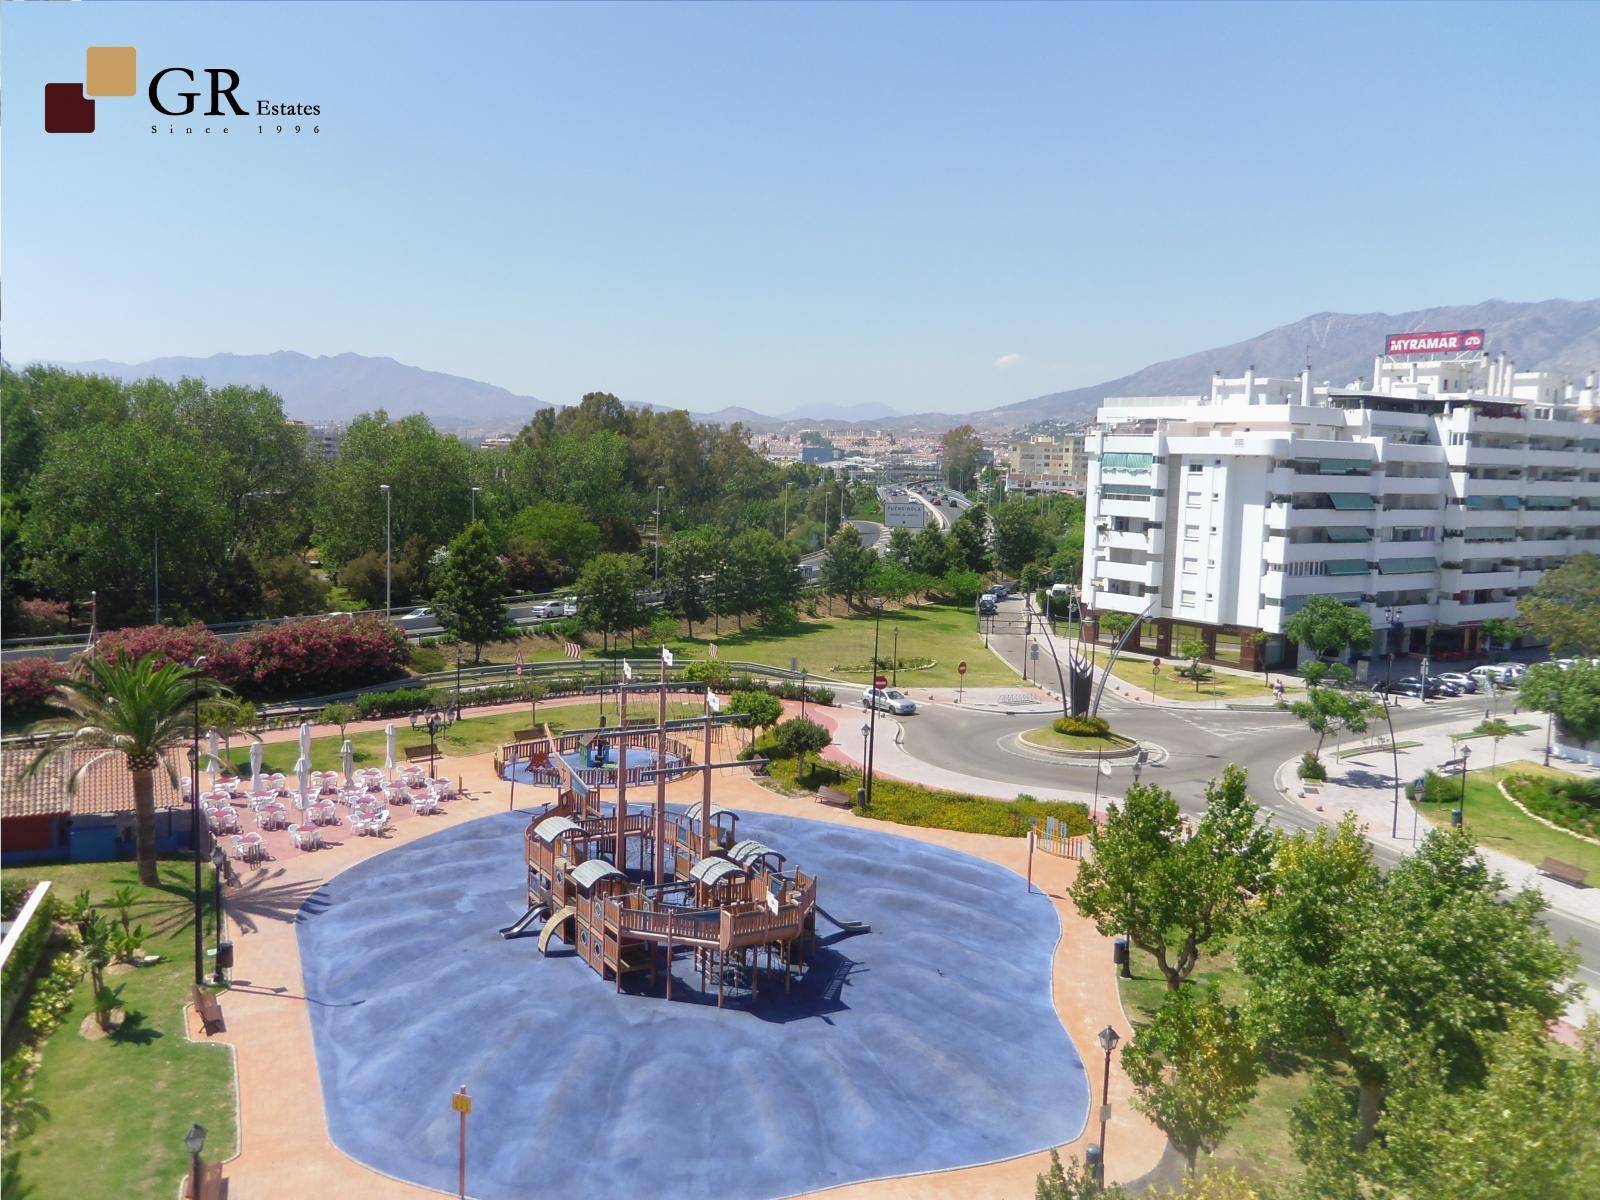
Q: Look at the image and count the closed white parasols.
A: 6